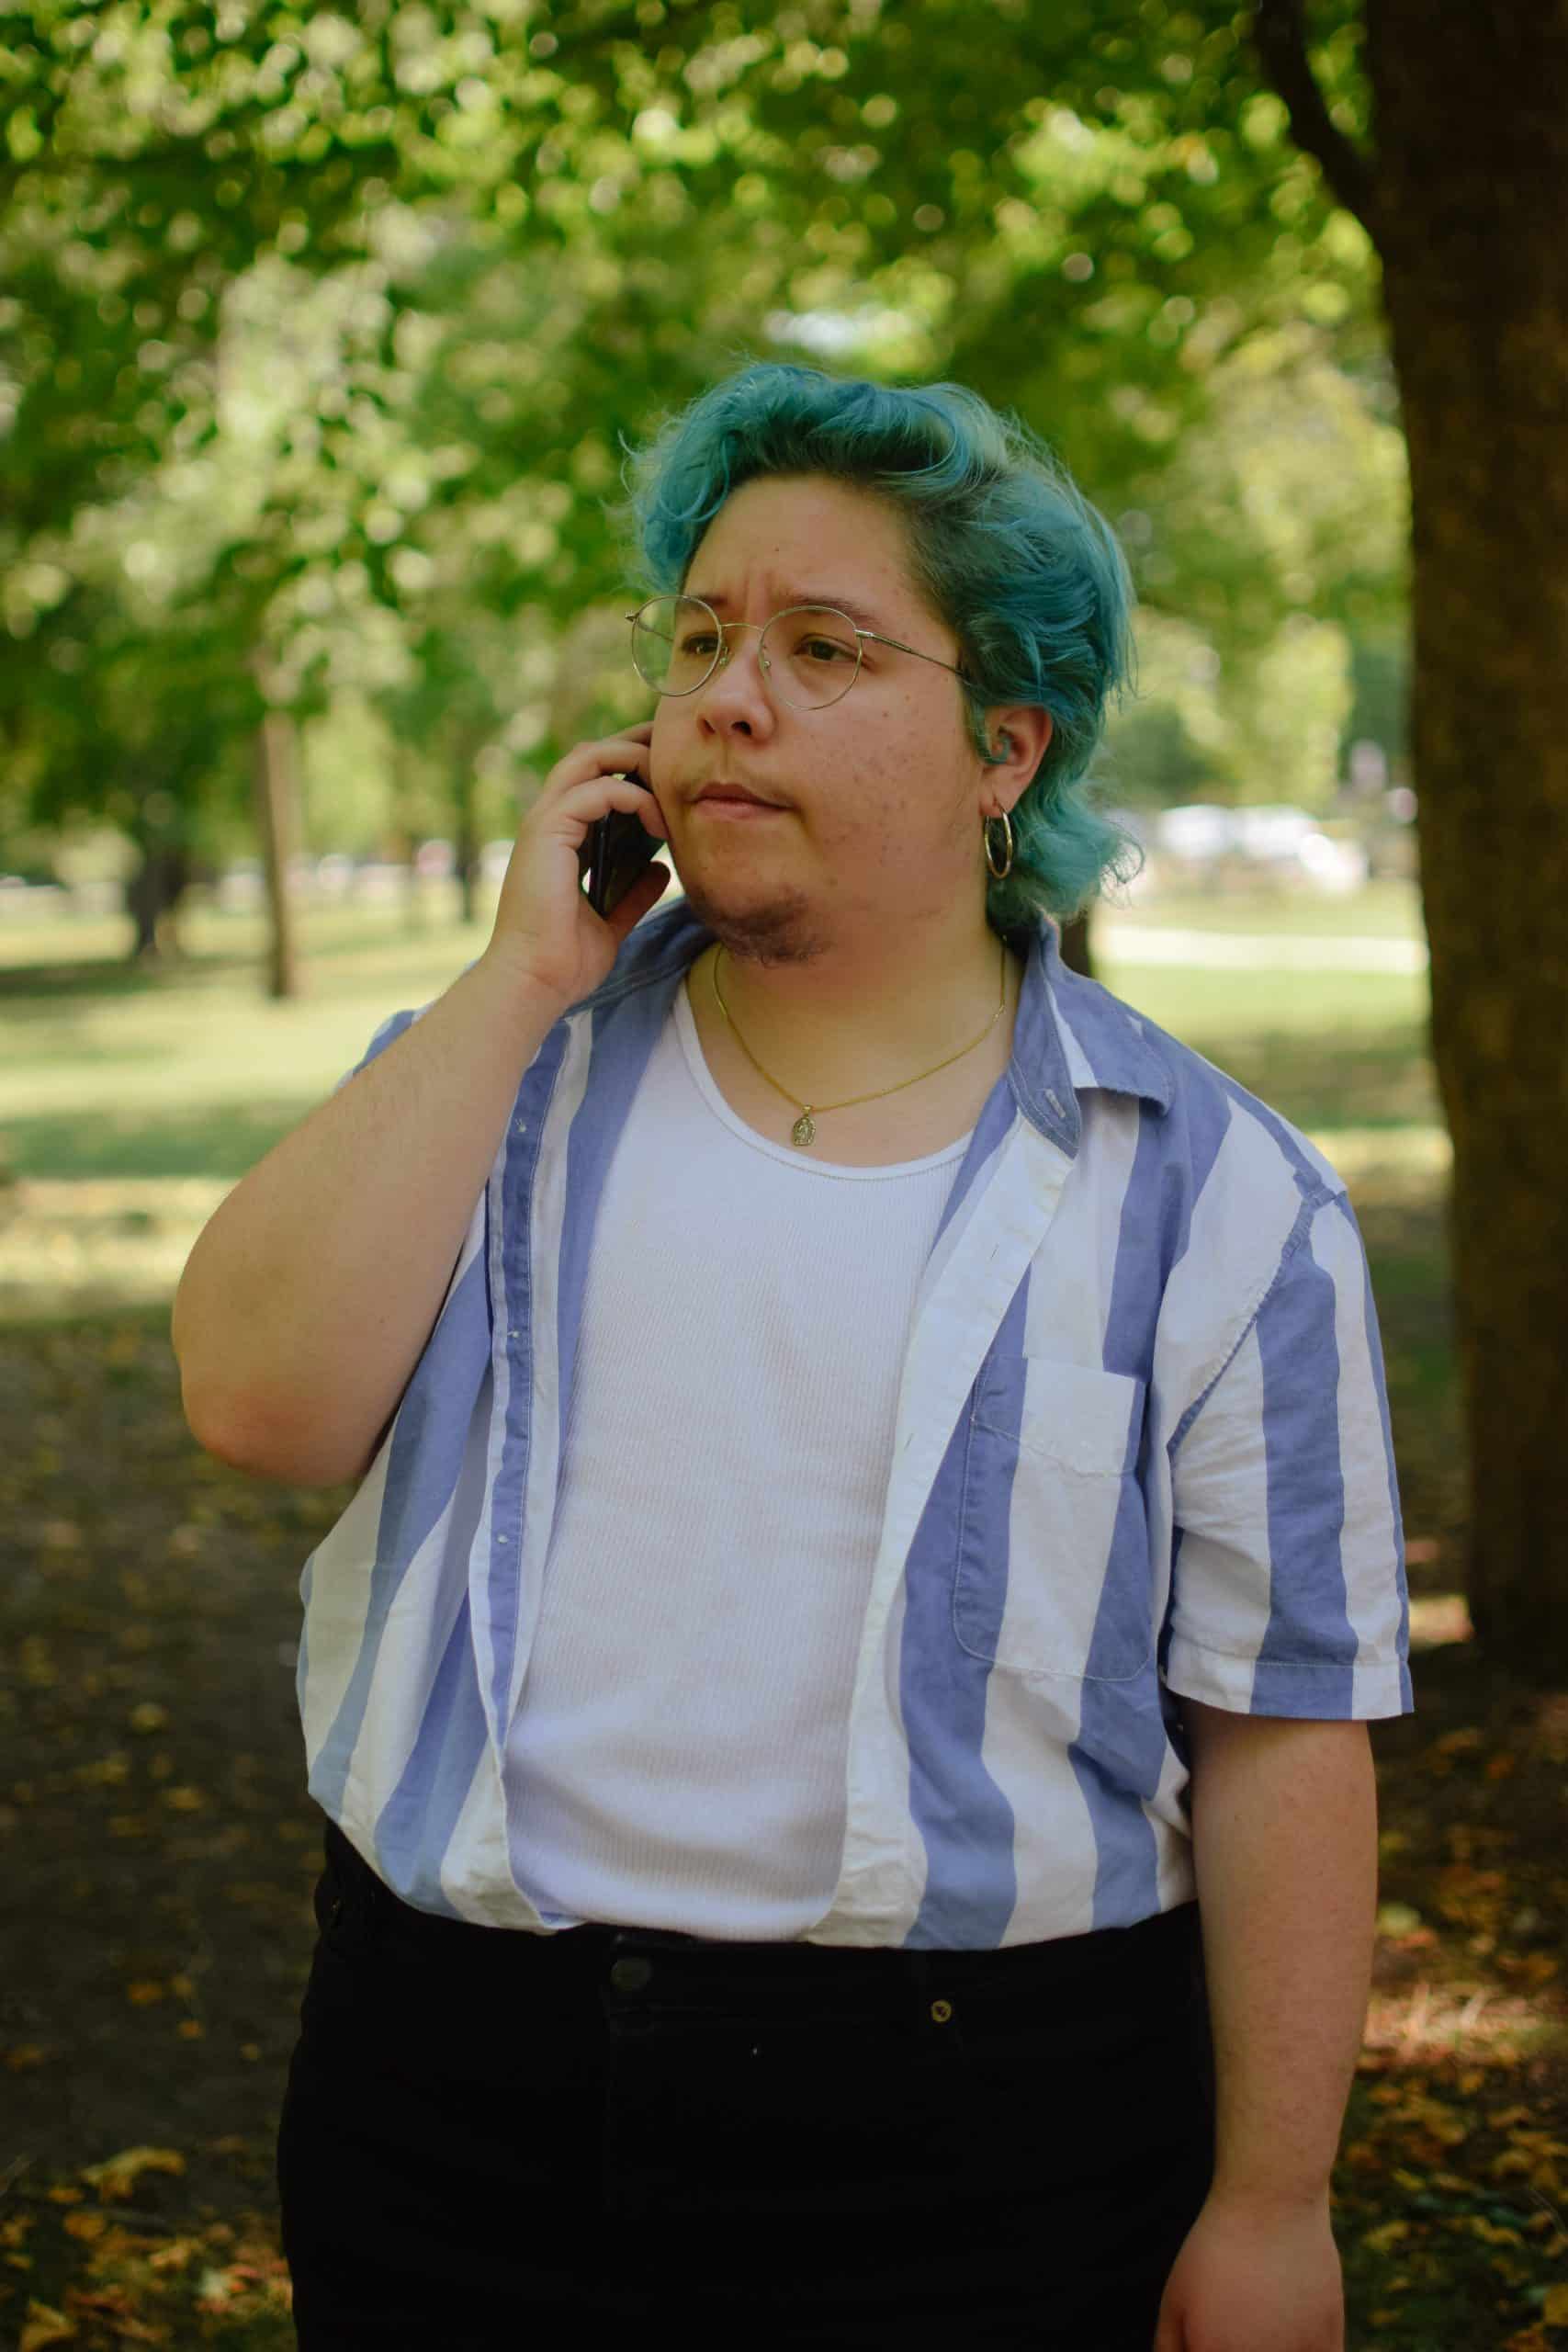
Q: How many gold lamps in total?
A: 0